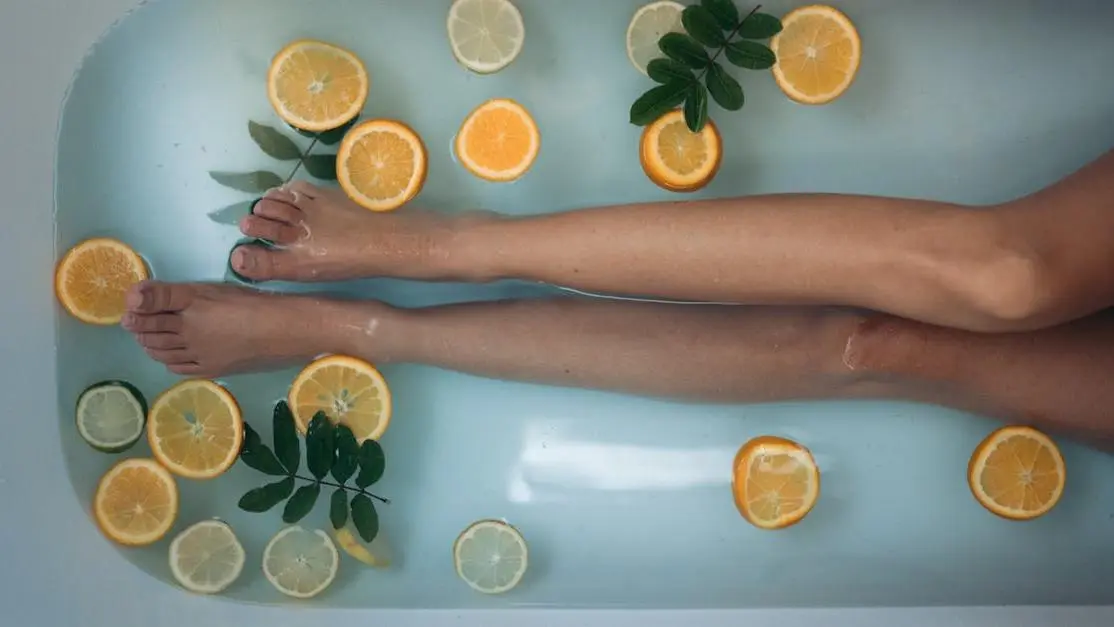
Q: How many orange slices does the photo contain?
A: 11